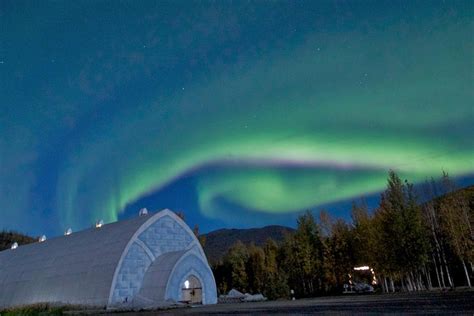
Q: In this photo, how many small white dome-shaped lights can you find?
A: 5